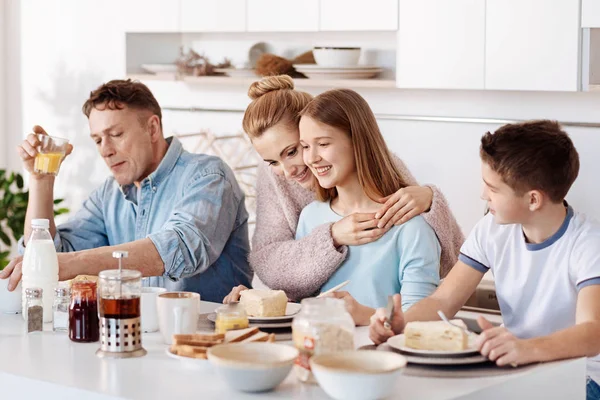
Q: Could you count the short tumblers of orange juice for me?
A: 1